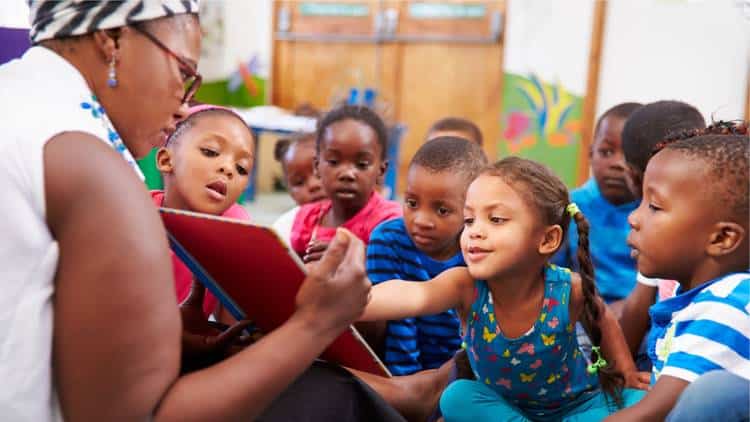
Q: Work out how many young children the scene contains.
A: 9